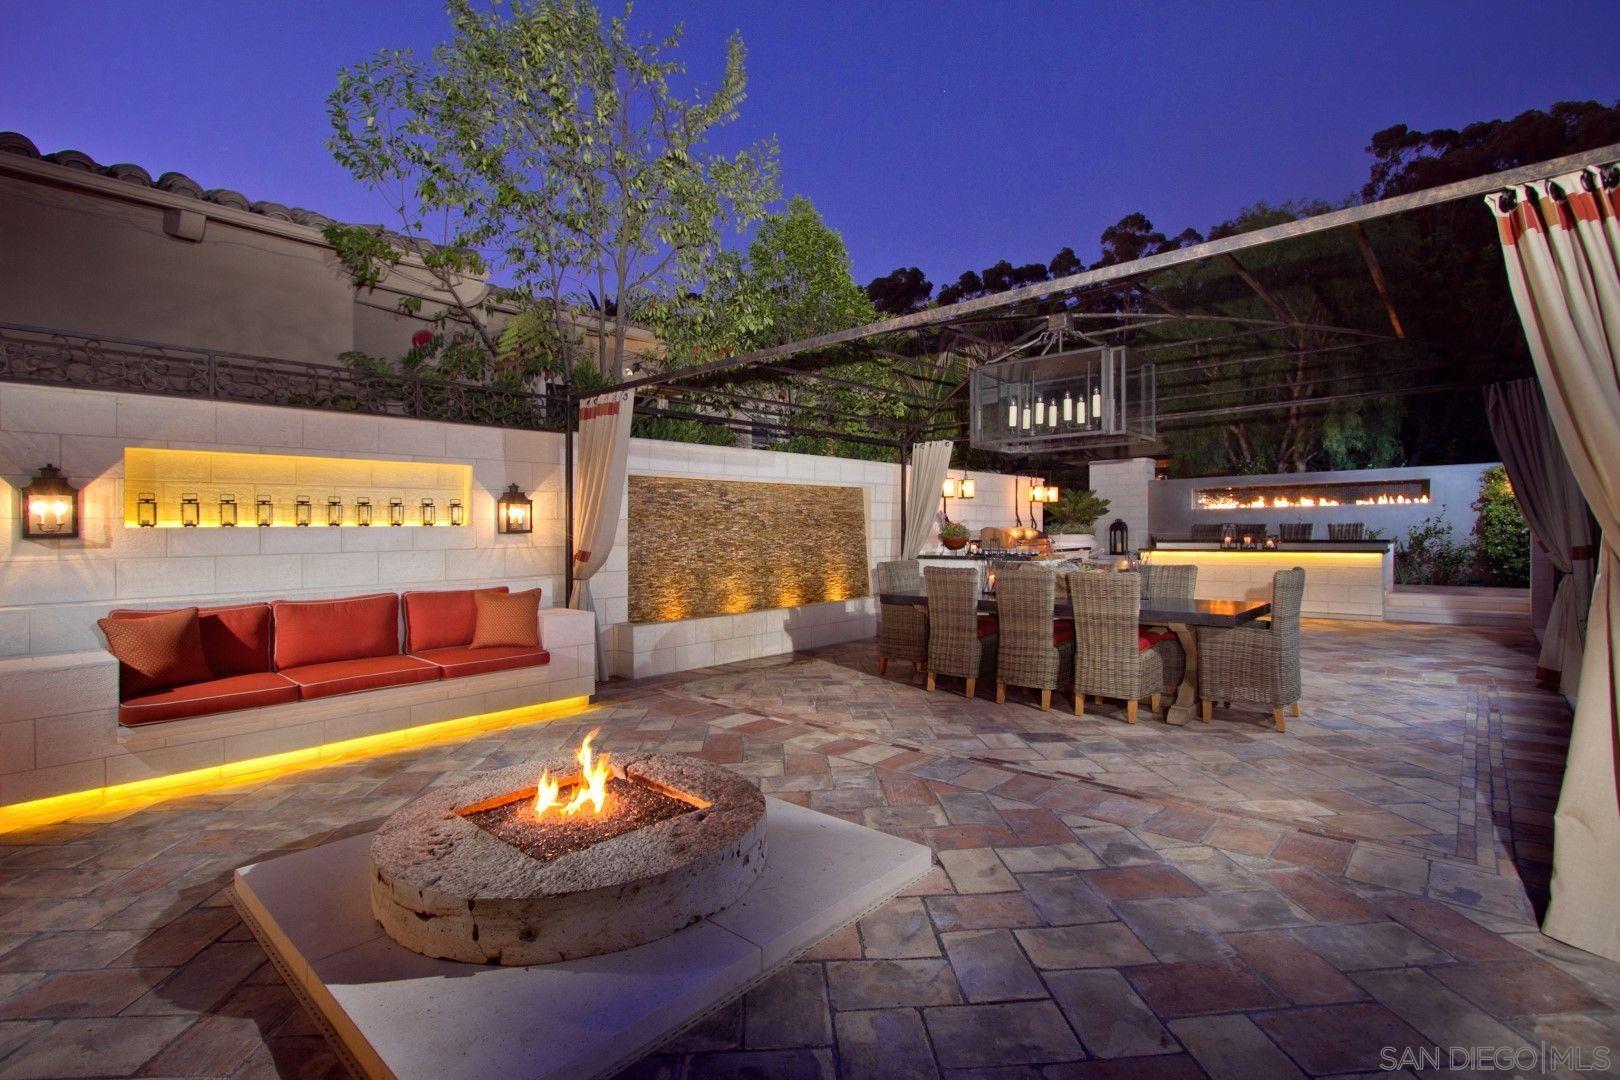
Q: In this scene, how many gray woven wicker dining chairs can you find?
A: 6